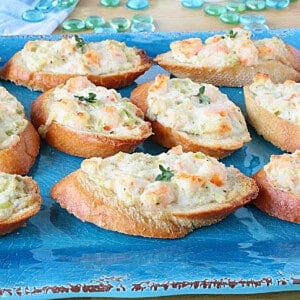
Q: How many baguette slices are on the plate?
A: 9